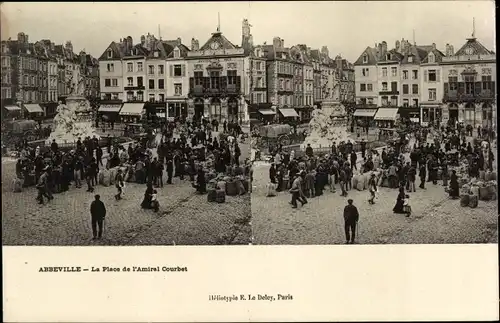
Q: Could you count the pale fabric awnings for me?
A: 8